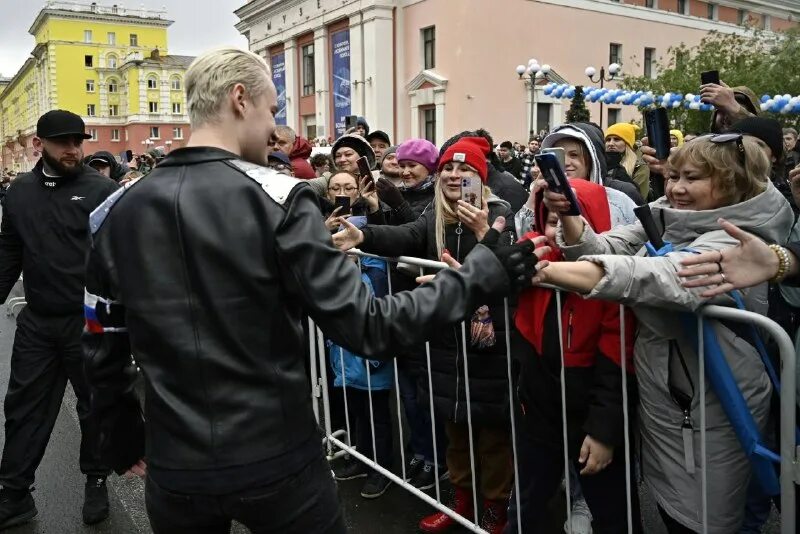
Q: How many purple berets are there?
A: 1